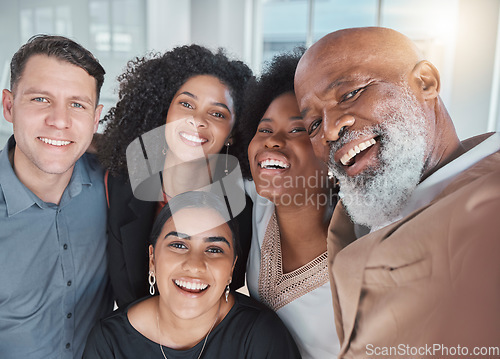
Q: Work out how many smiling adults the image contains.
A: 5